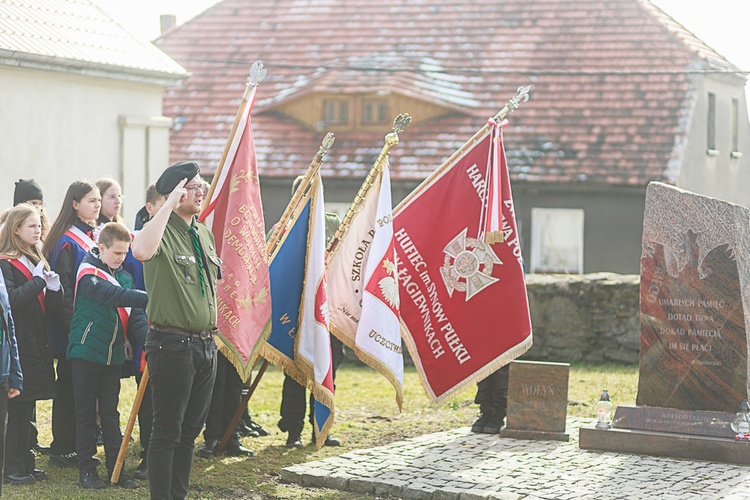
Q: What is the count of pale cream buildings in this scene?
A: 1